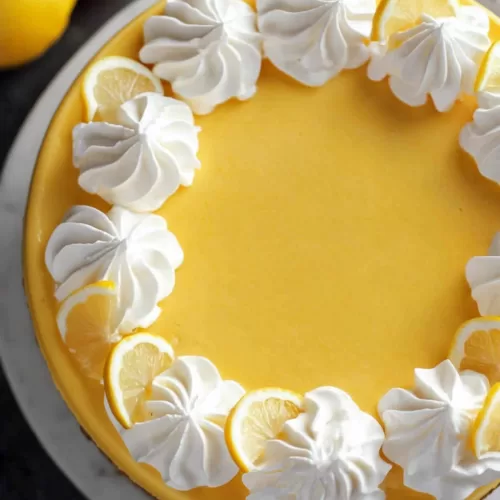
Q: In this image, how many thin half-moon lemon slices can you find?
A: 8